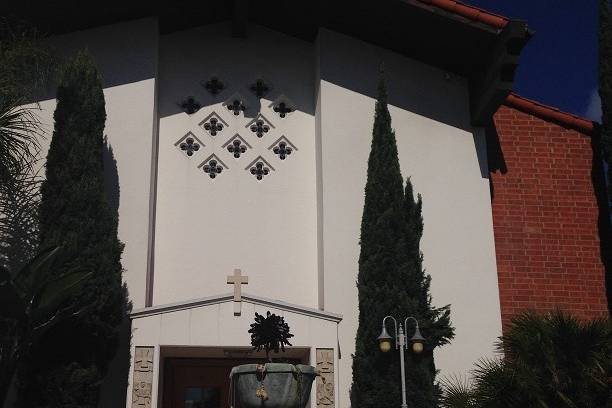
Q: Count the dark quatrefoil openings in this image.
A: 12